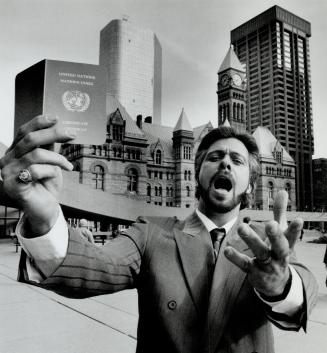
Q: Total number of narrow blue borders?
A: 0